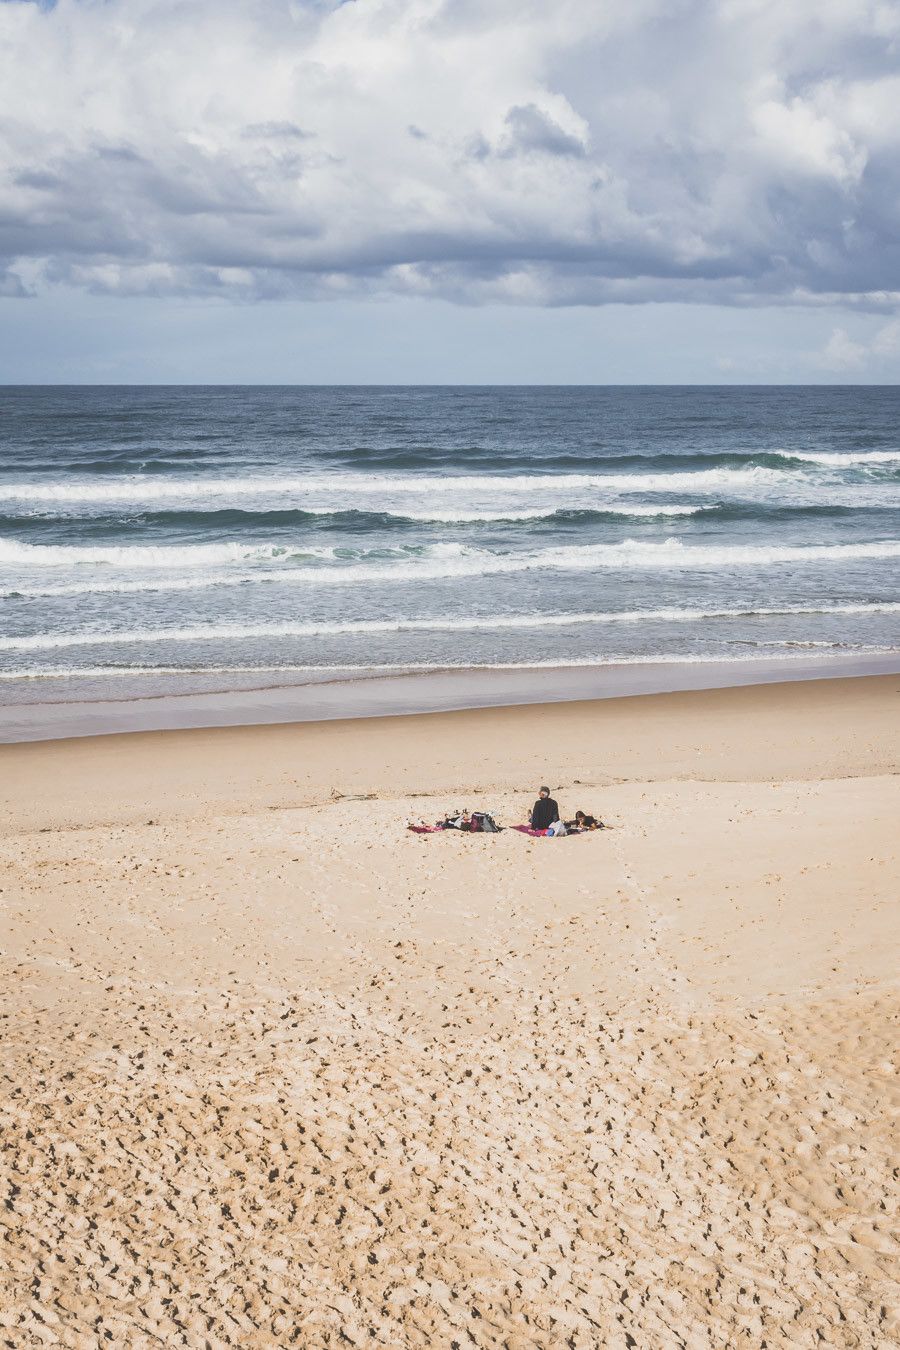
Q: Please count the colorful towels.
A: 2